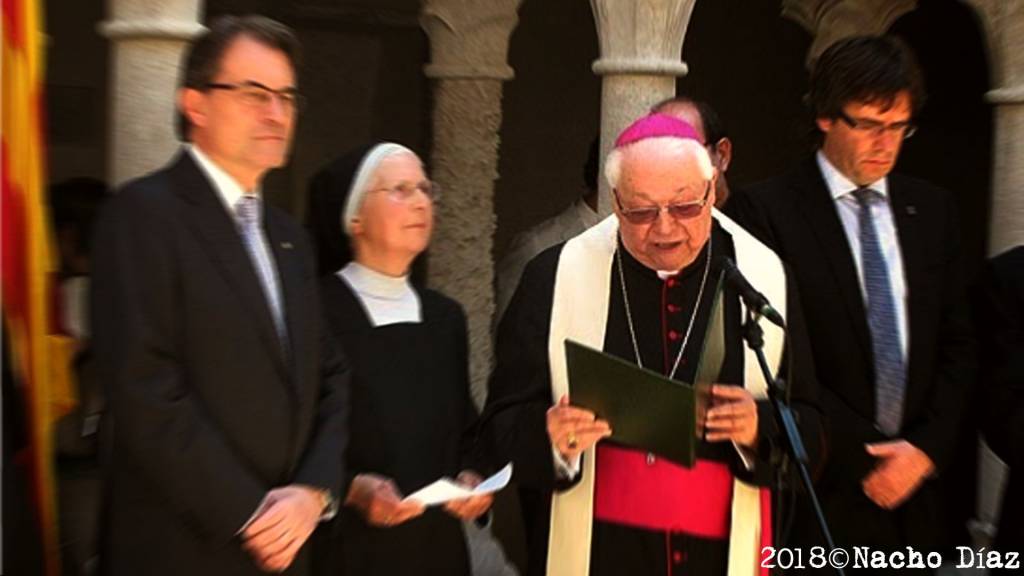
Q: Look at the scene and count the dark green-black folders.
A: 1